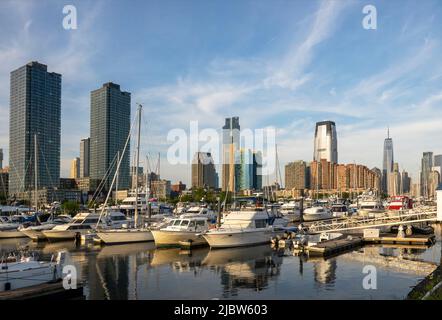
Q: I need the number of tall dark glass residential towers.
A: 2